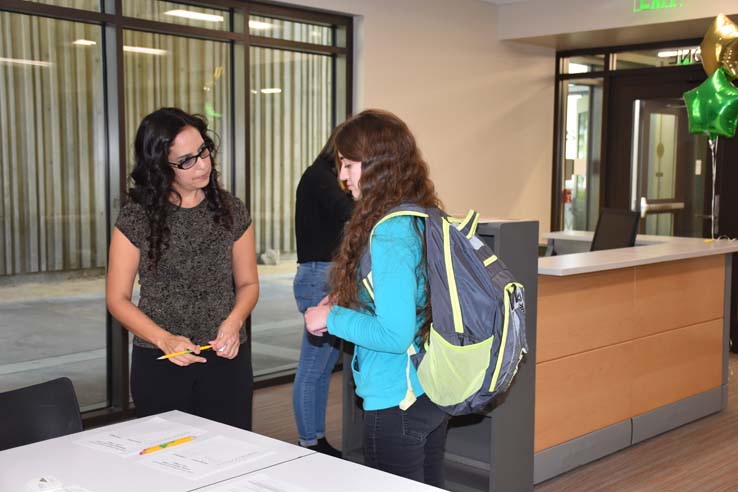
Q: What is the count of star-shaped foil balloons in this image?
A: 2